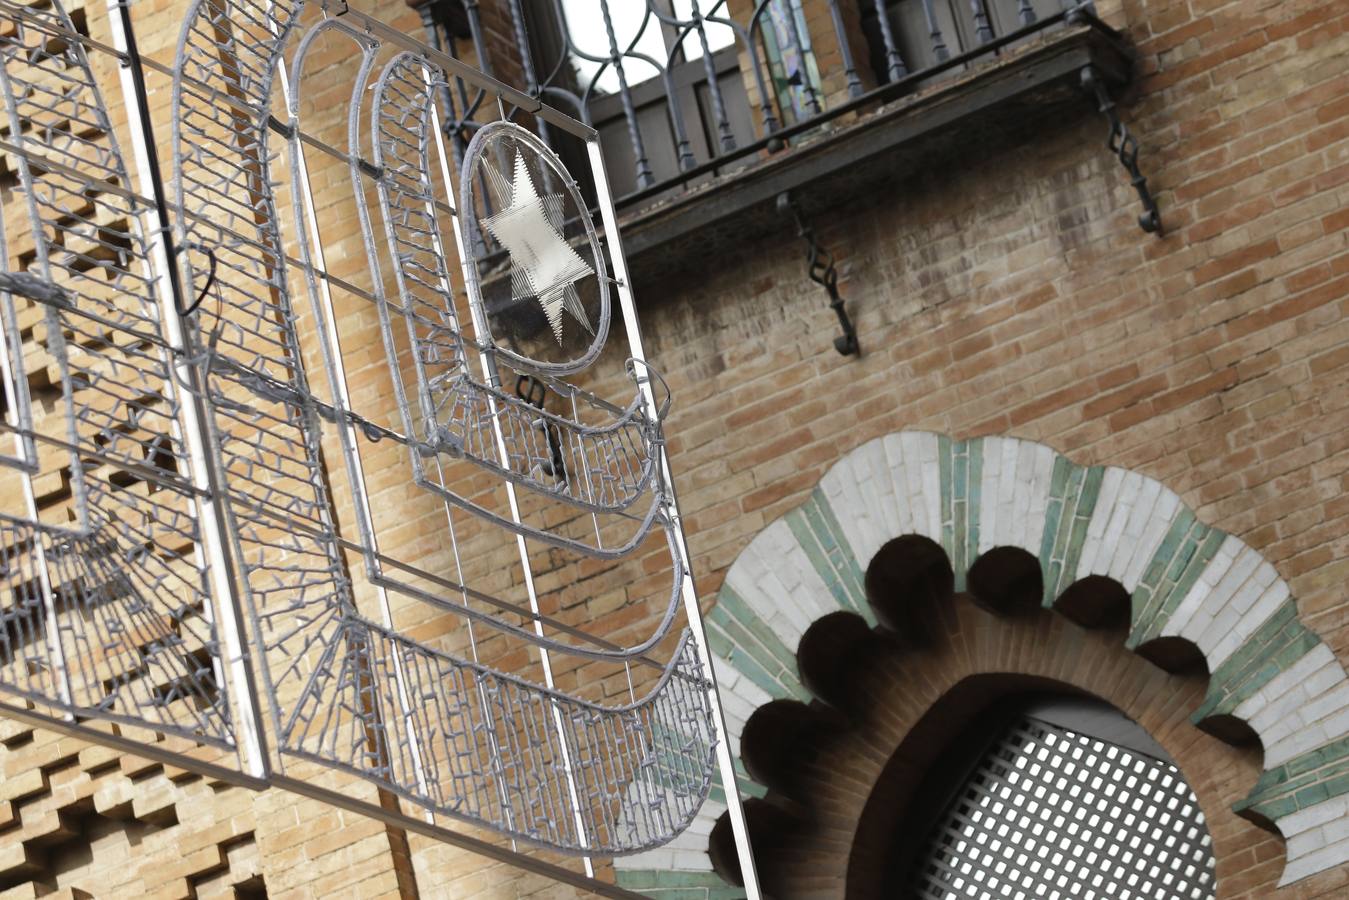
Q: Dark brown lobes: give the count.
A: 9